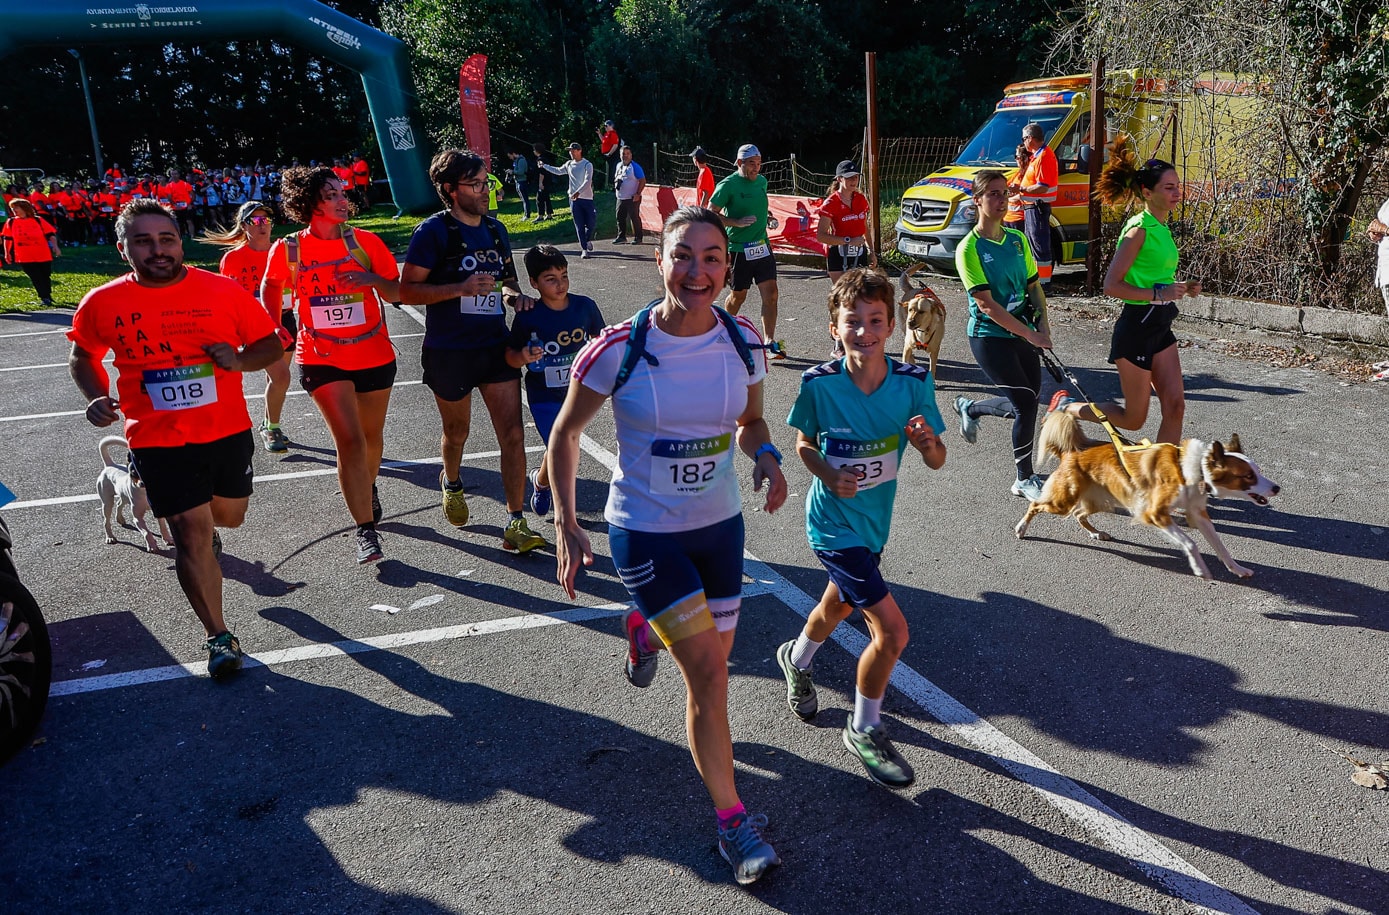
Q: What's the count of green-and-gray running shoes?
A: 2